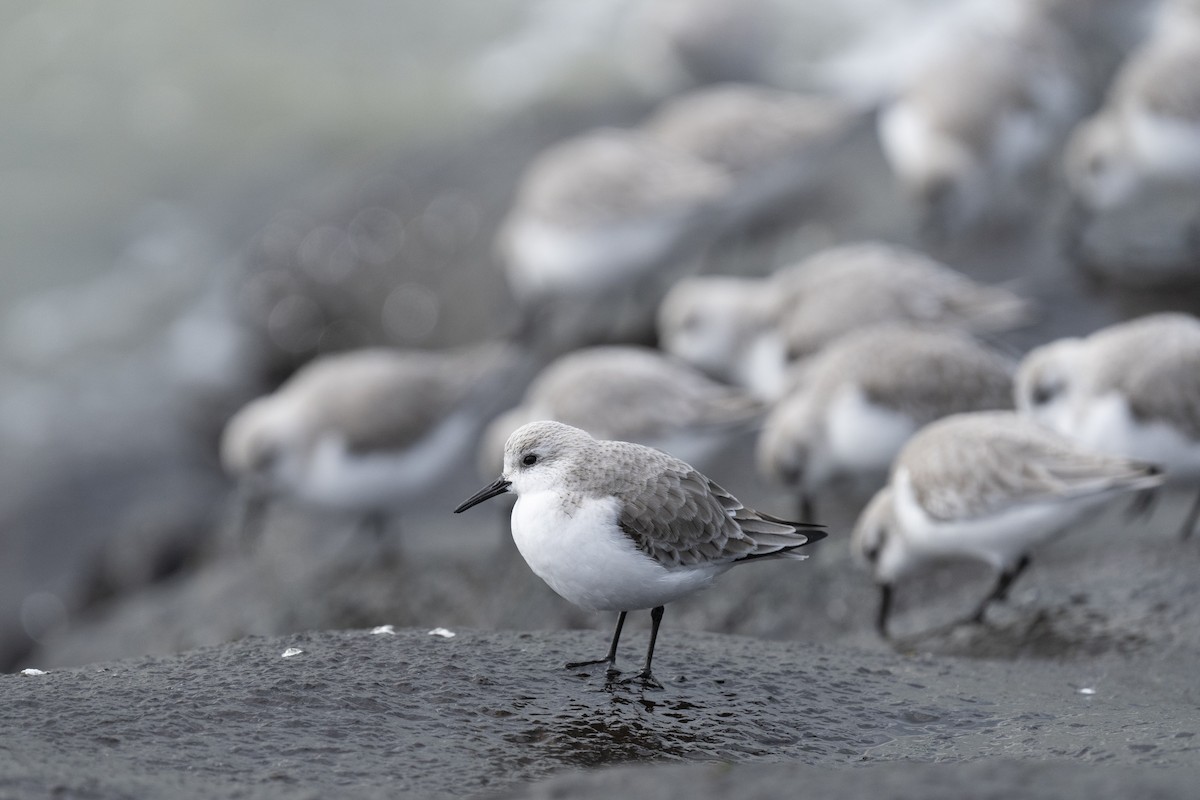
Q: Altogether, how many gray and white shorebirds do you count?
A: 11